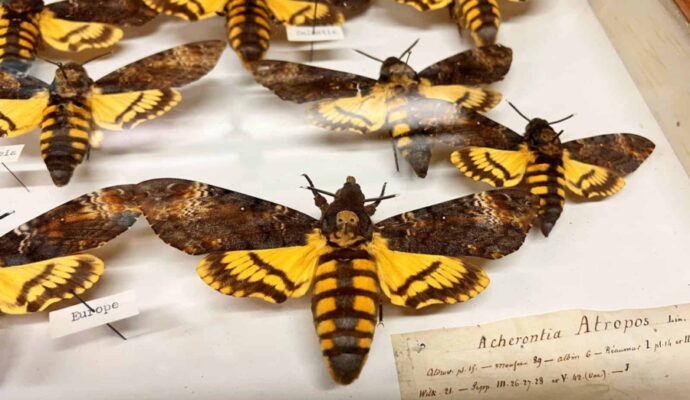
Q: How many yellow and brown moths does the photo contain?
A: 8